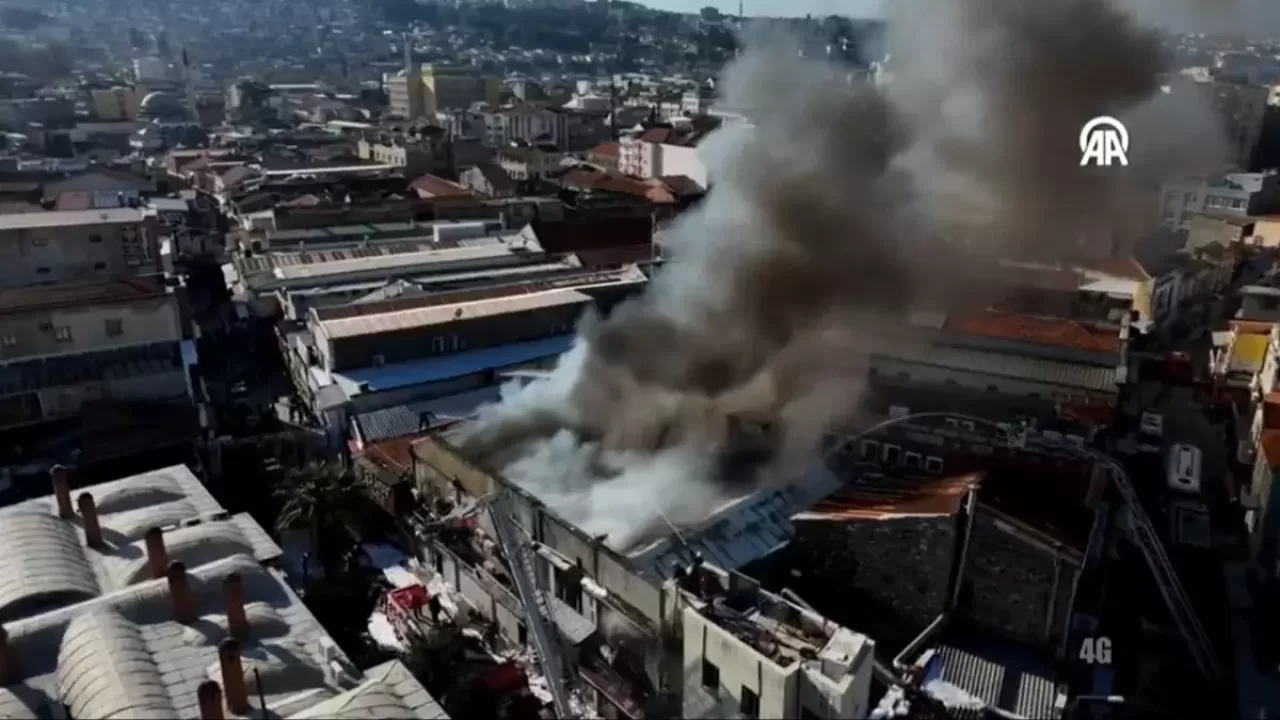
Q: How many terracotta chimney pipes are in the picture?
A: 8